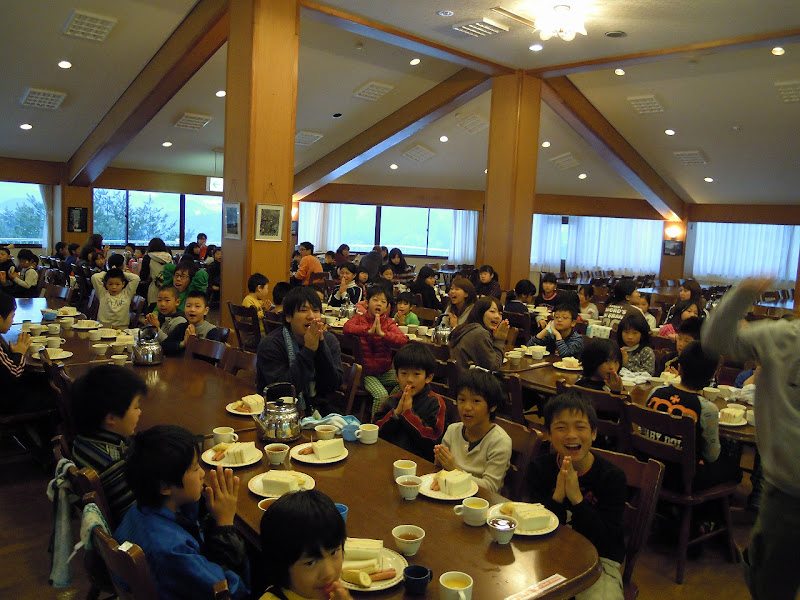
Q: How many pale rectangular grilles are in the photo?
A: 12